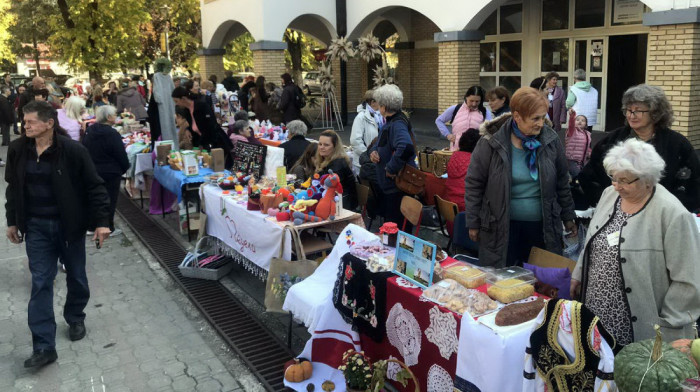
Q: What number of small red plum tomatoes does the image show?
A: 0